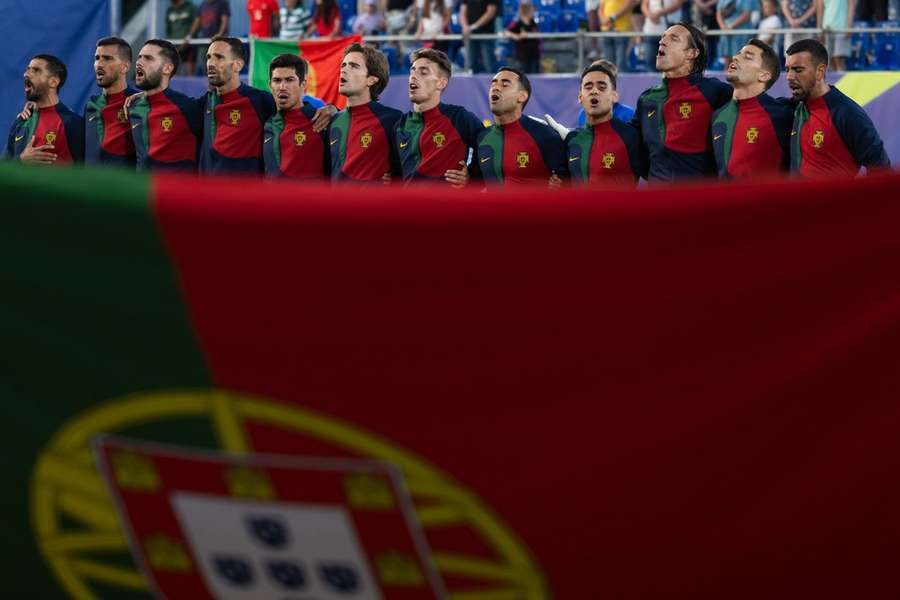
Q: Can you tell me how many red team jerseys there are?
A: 12